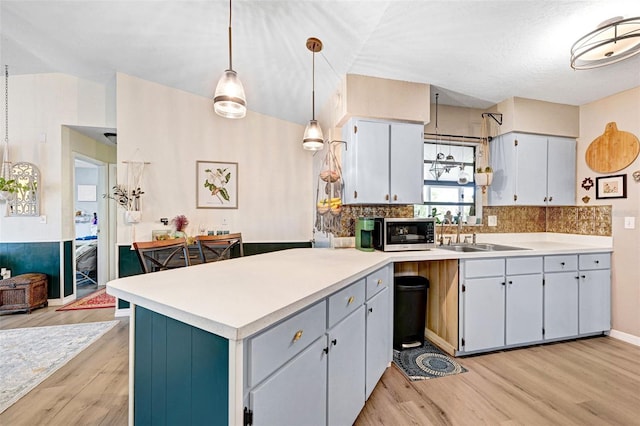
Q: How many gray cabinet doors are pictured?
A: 11